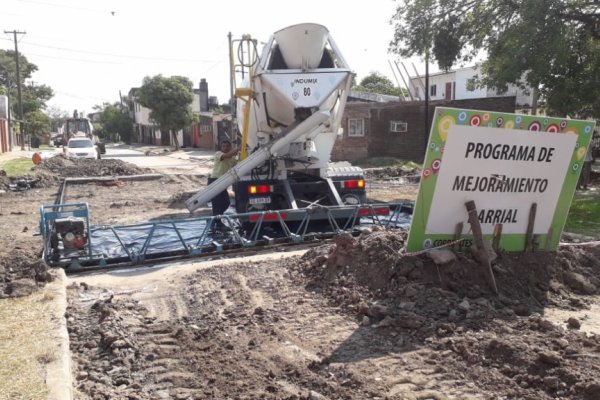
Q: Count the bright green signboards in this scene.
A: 1